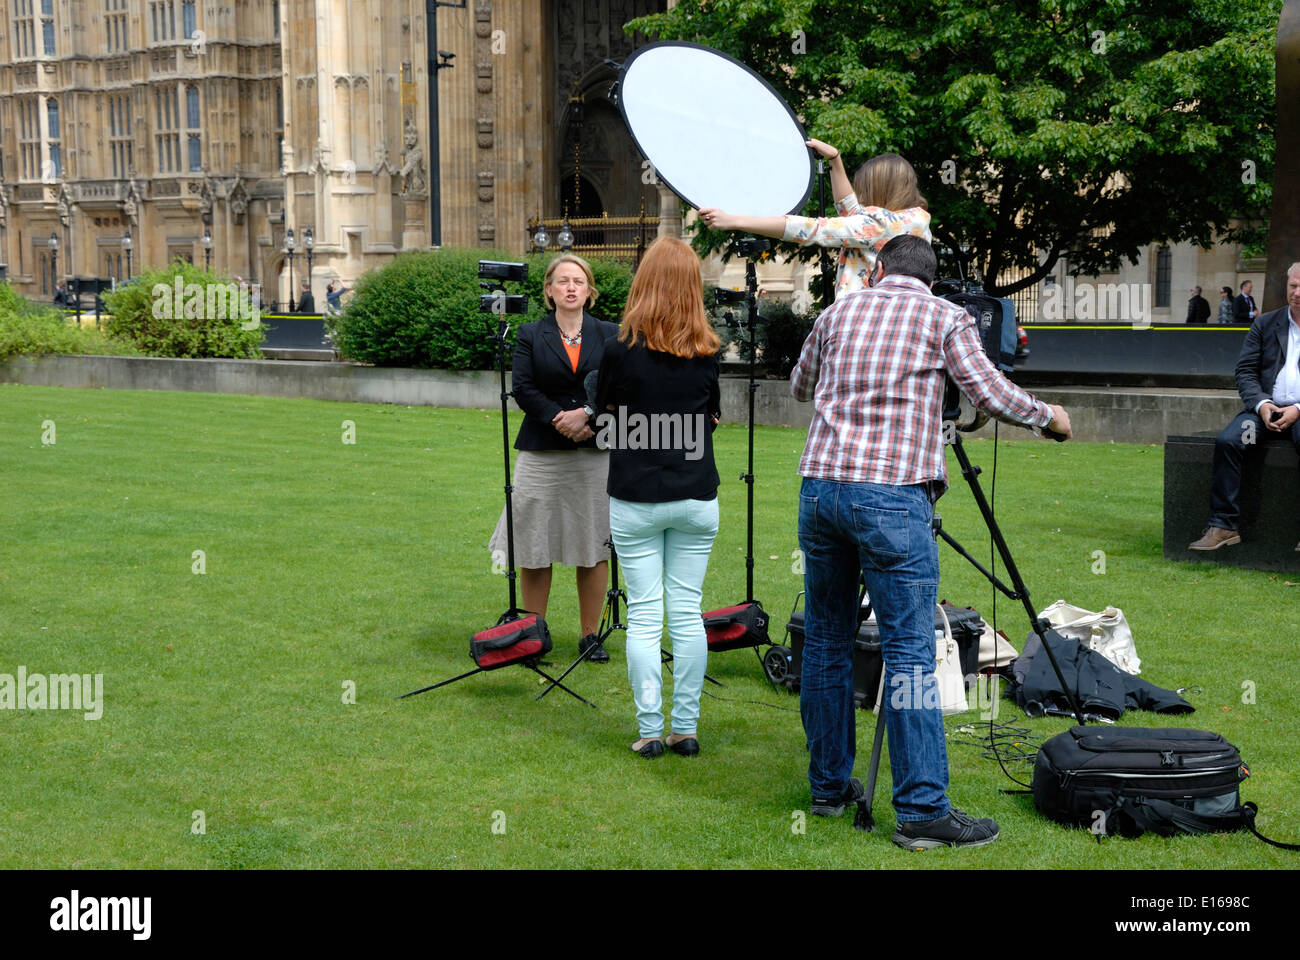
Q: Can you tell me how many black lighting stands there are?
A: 2